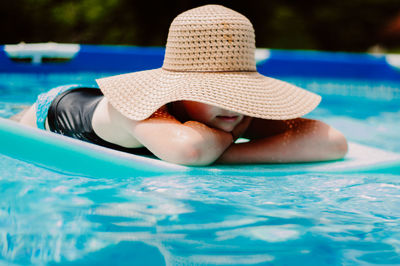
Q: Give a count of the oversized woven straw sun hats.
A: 1